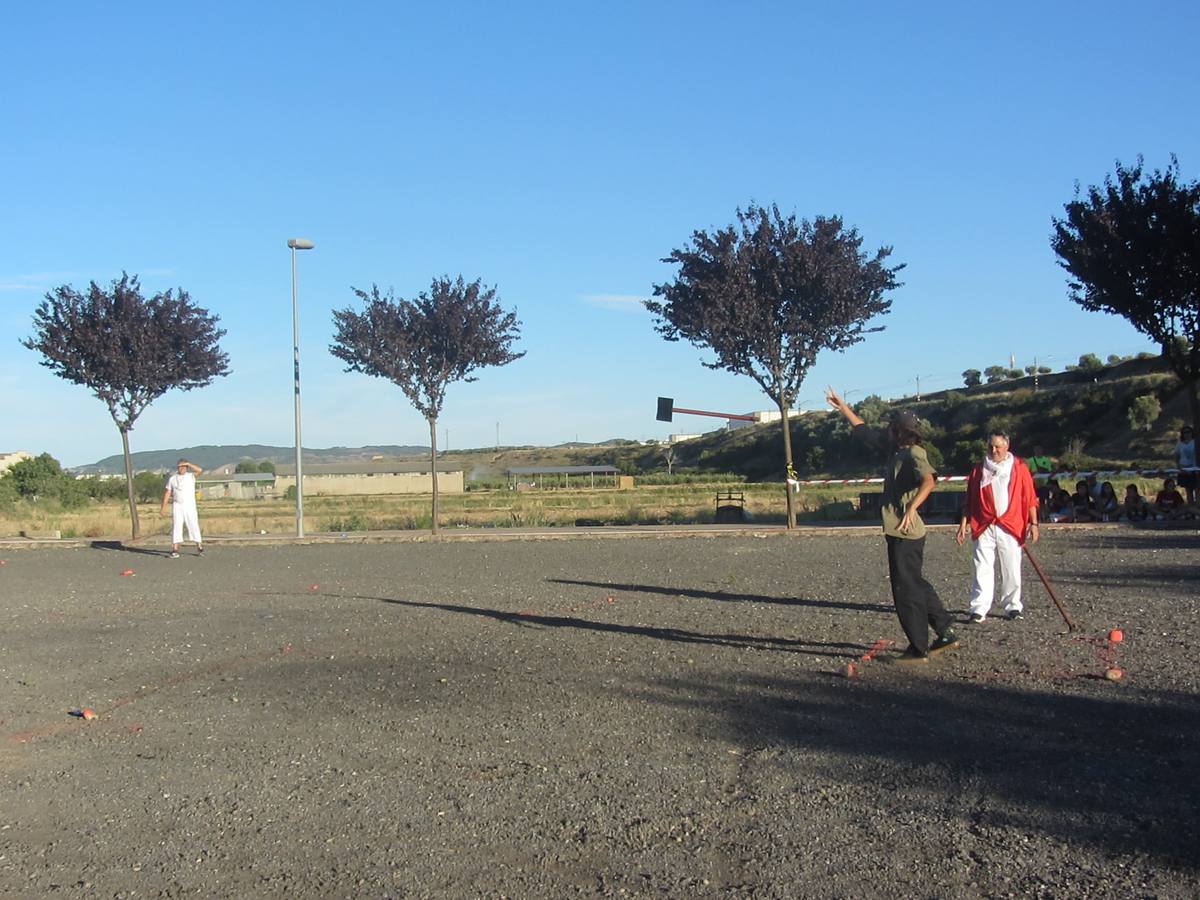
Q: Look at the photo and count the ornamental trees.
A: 4